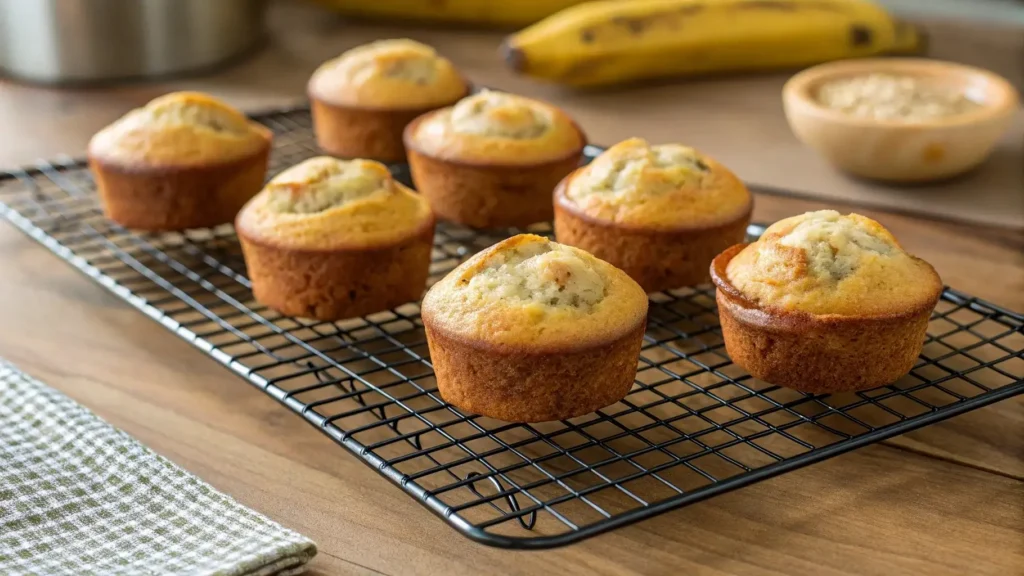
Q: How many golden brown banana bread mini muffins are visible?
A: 7